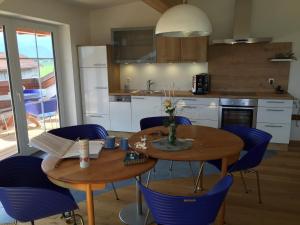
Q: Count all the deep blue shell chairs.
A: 5